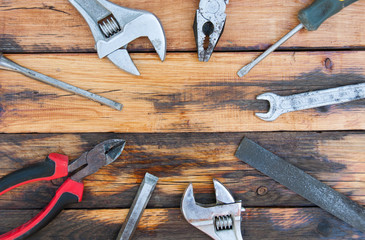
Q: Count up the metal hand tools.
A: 9